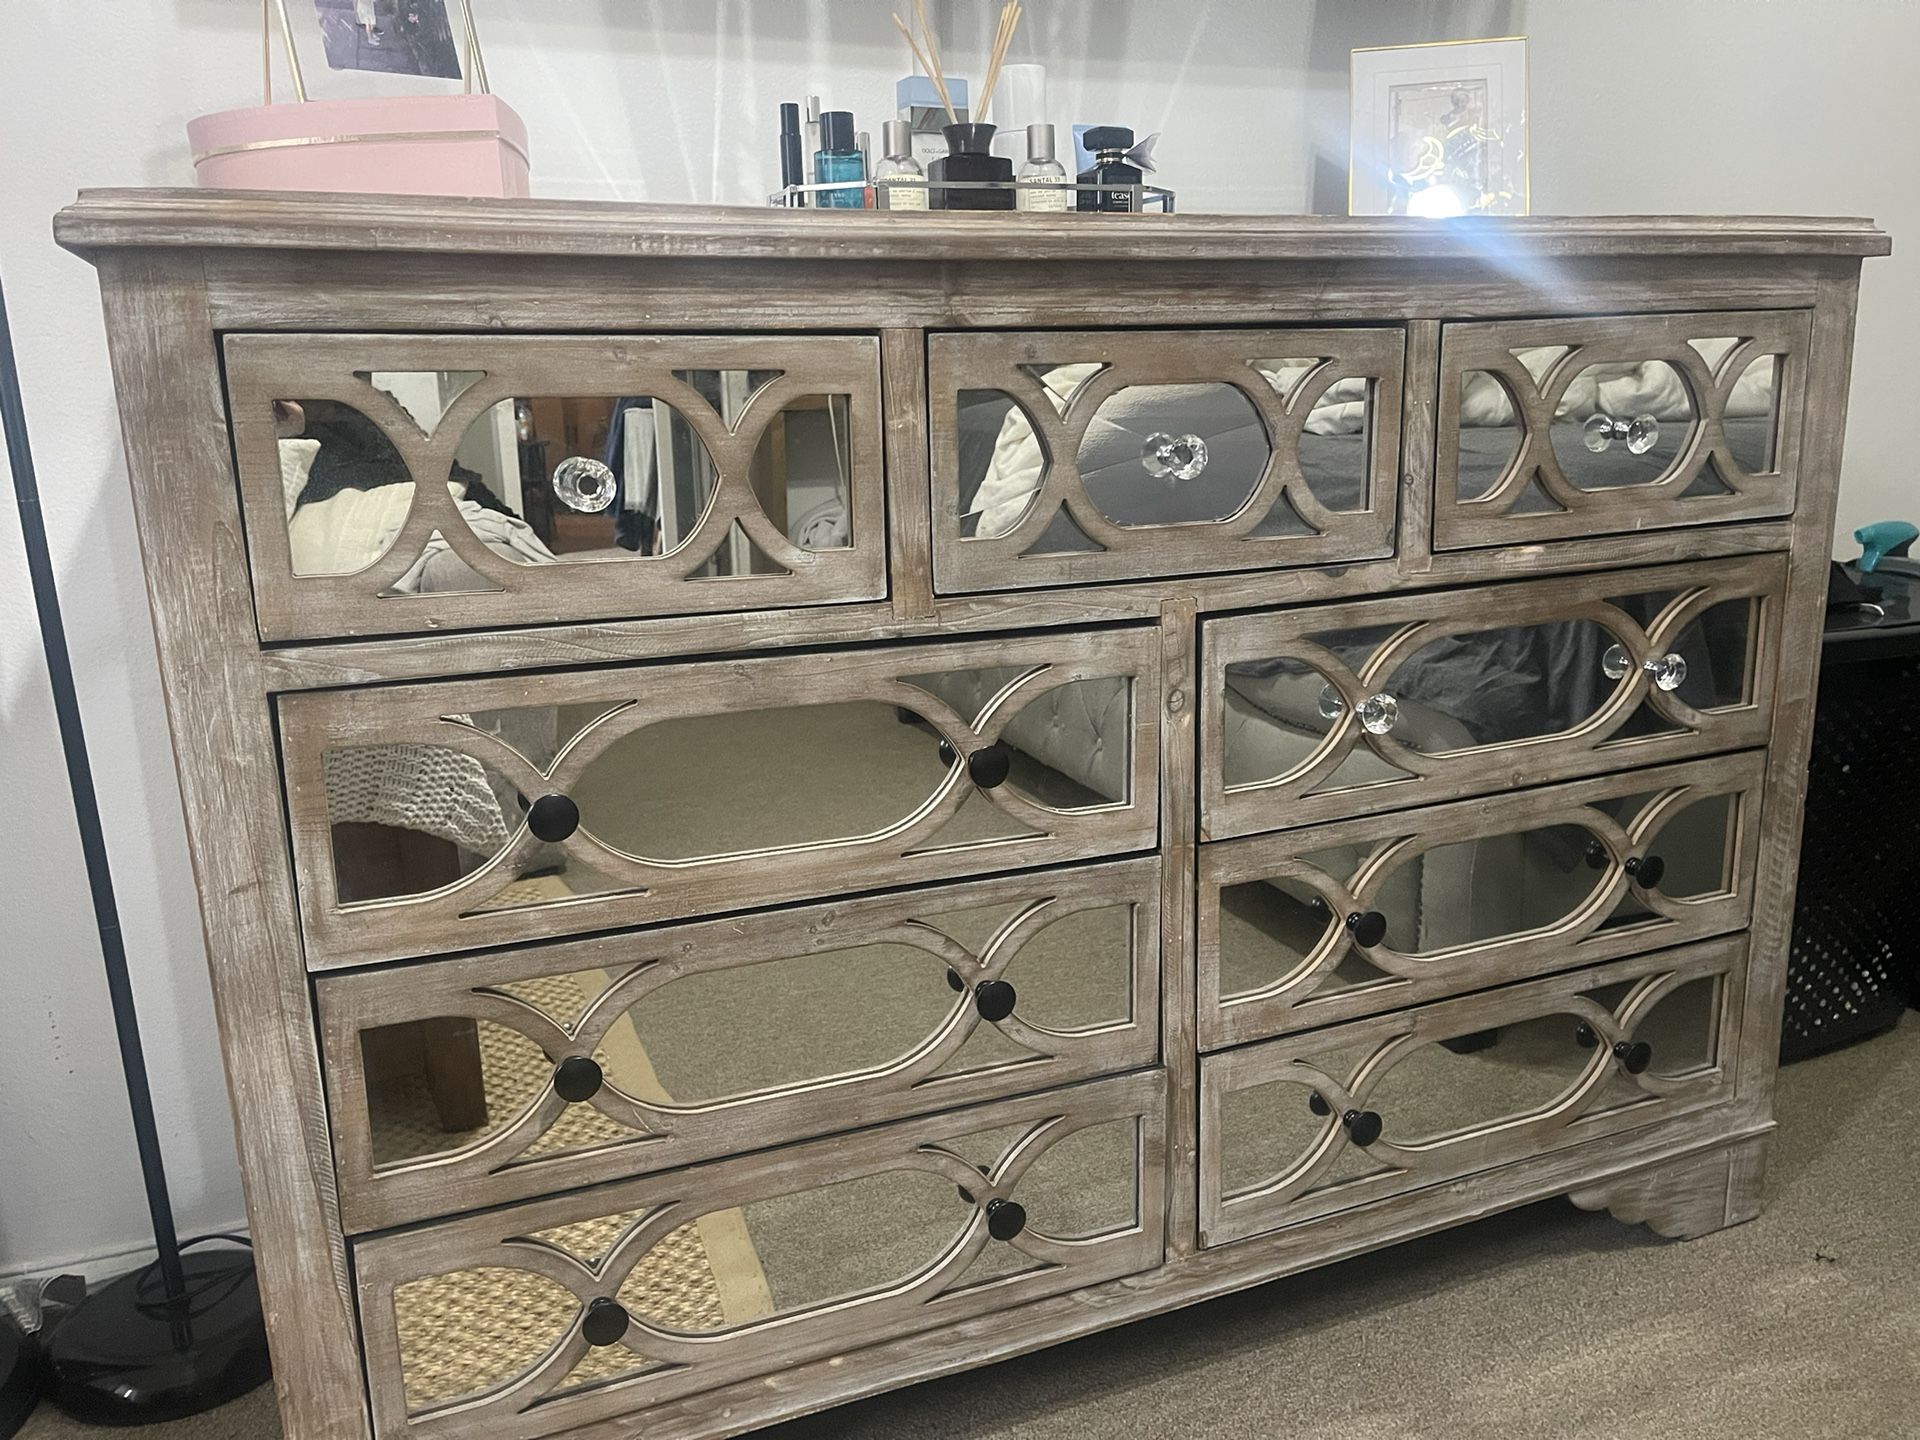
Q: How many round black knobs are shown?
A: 10